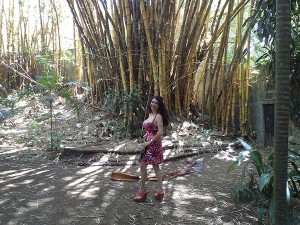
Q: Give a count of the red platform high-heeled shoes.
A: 2